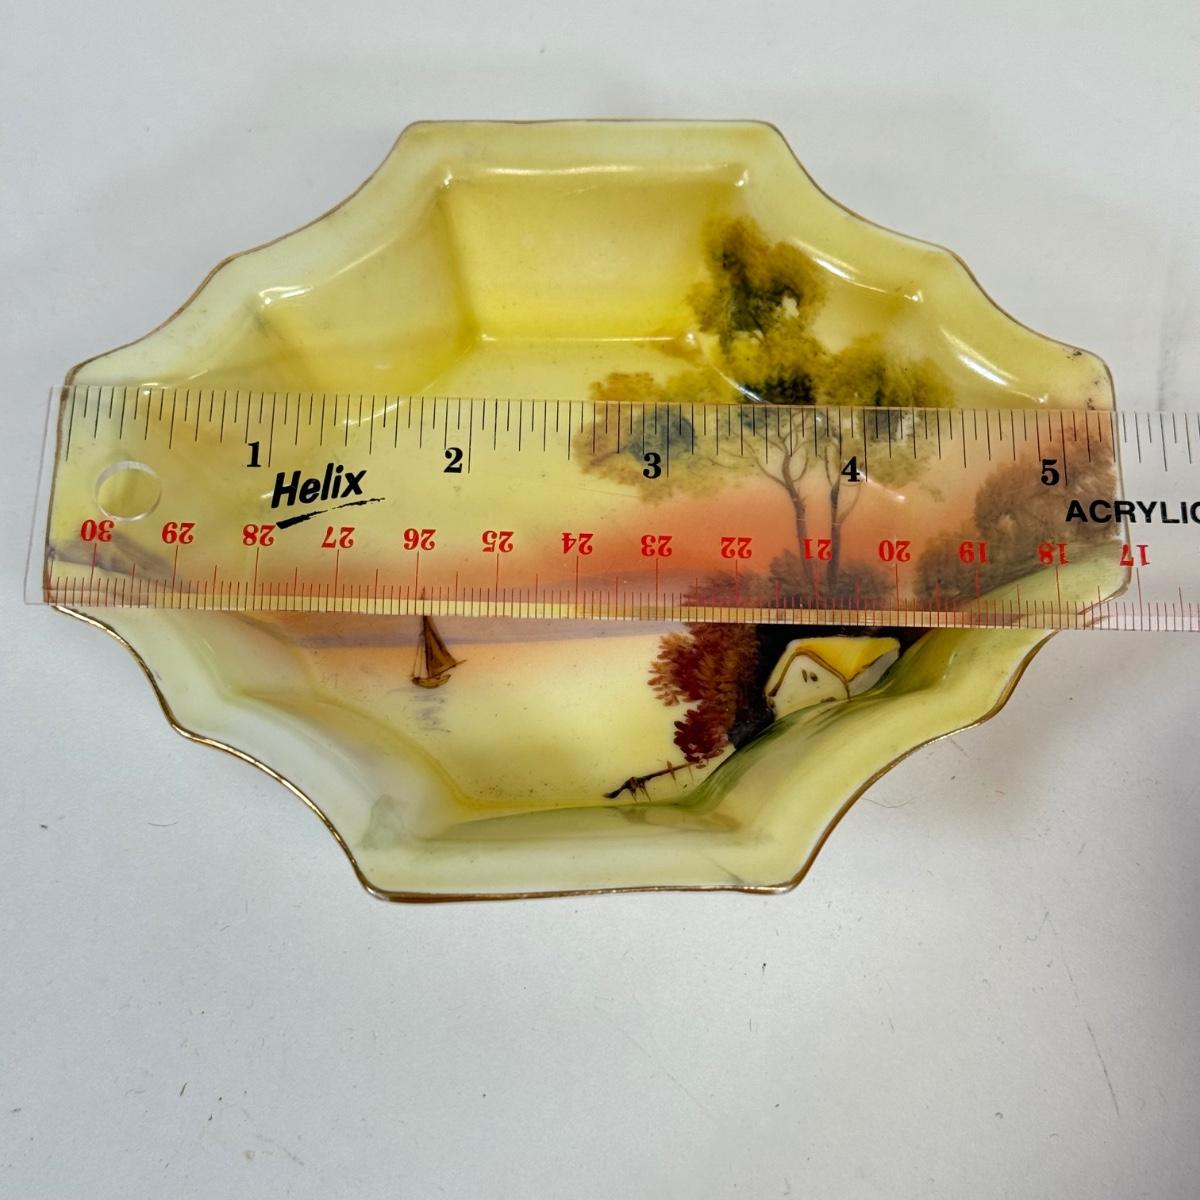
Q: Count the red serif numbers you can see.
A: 14